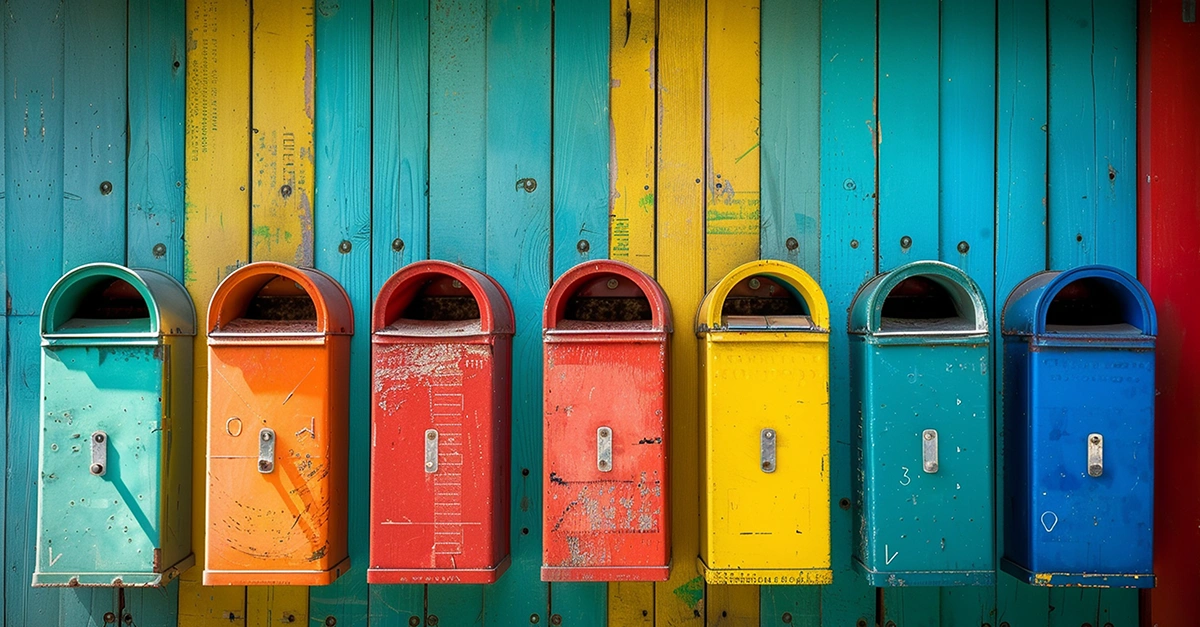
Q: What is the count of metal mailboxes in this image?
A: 7